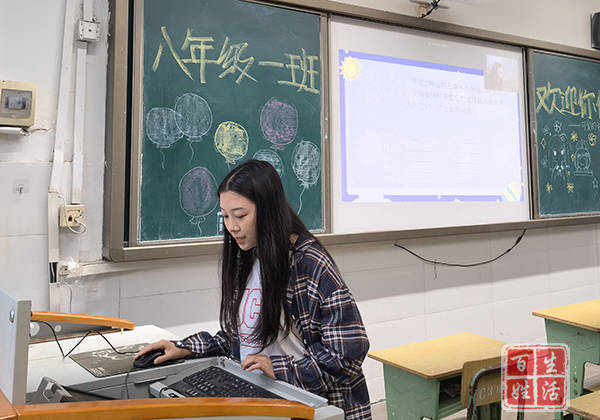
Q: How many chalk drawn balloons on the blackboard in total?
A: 7